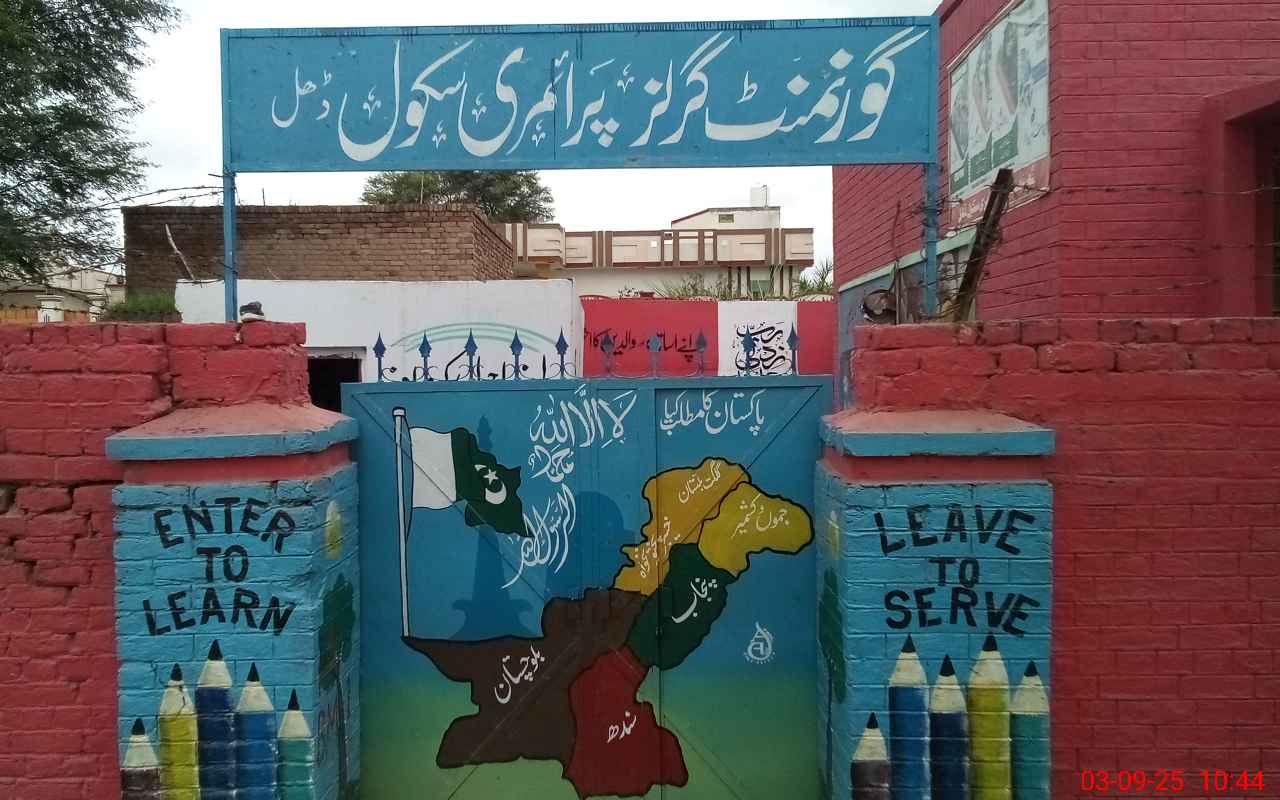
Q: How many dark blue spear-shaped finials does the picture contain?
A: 10